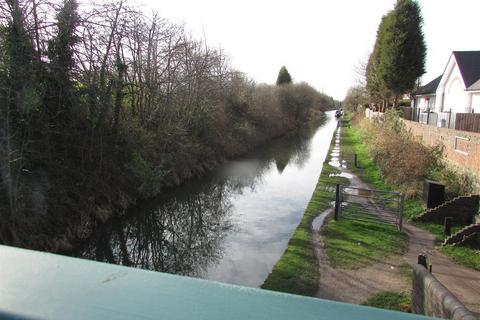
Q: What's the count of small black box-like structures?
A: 1